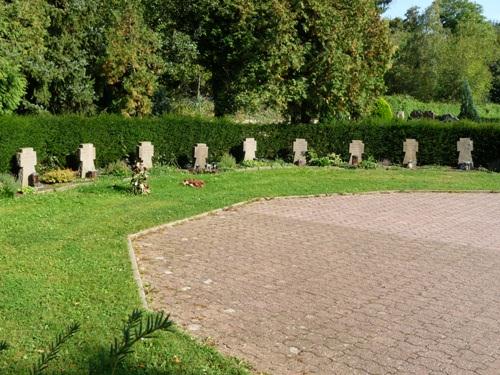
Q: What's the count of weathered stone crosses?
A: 9